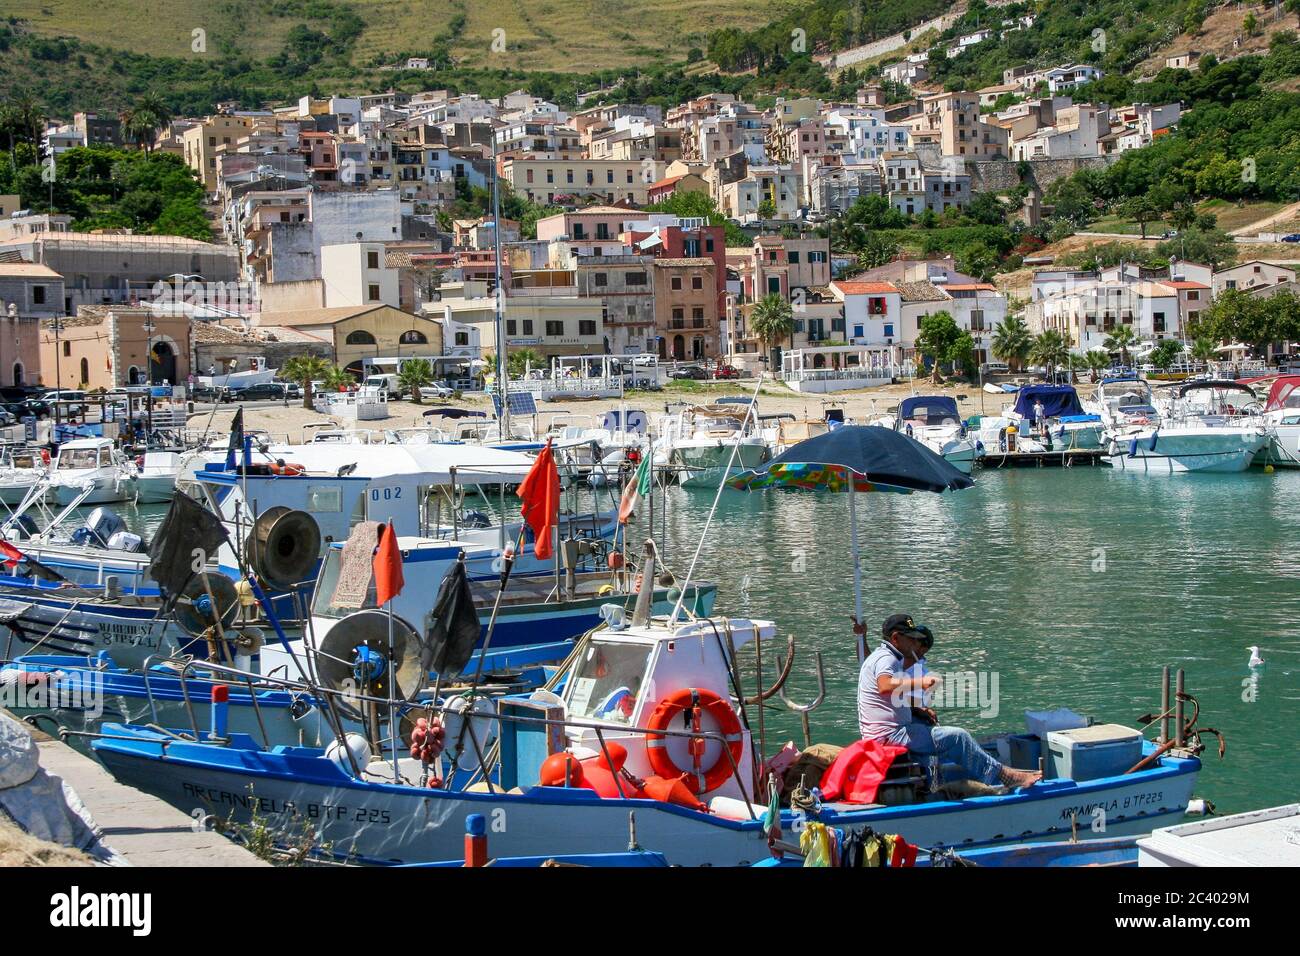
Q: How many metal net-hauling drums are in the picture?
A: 3